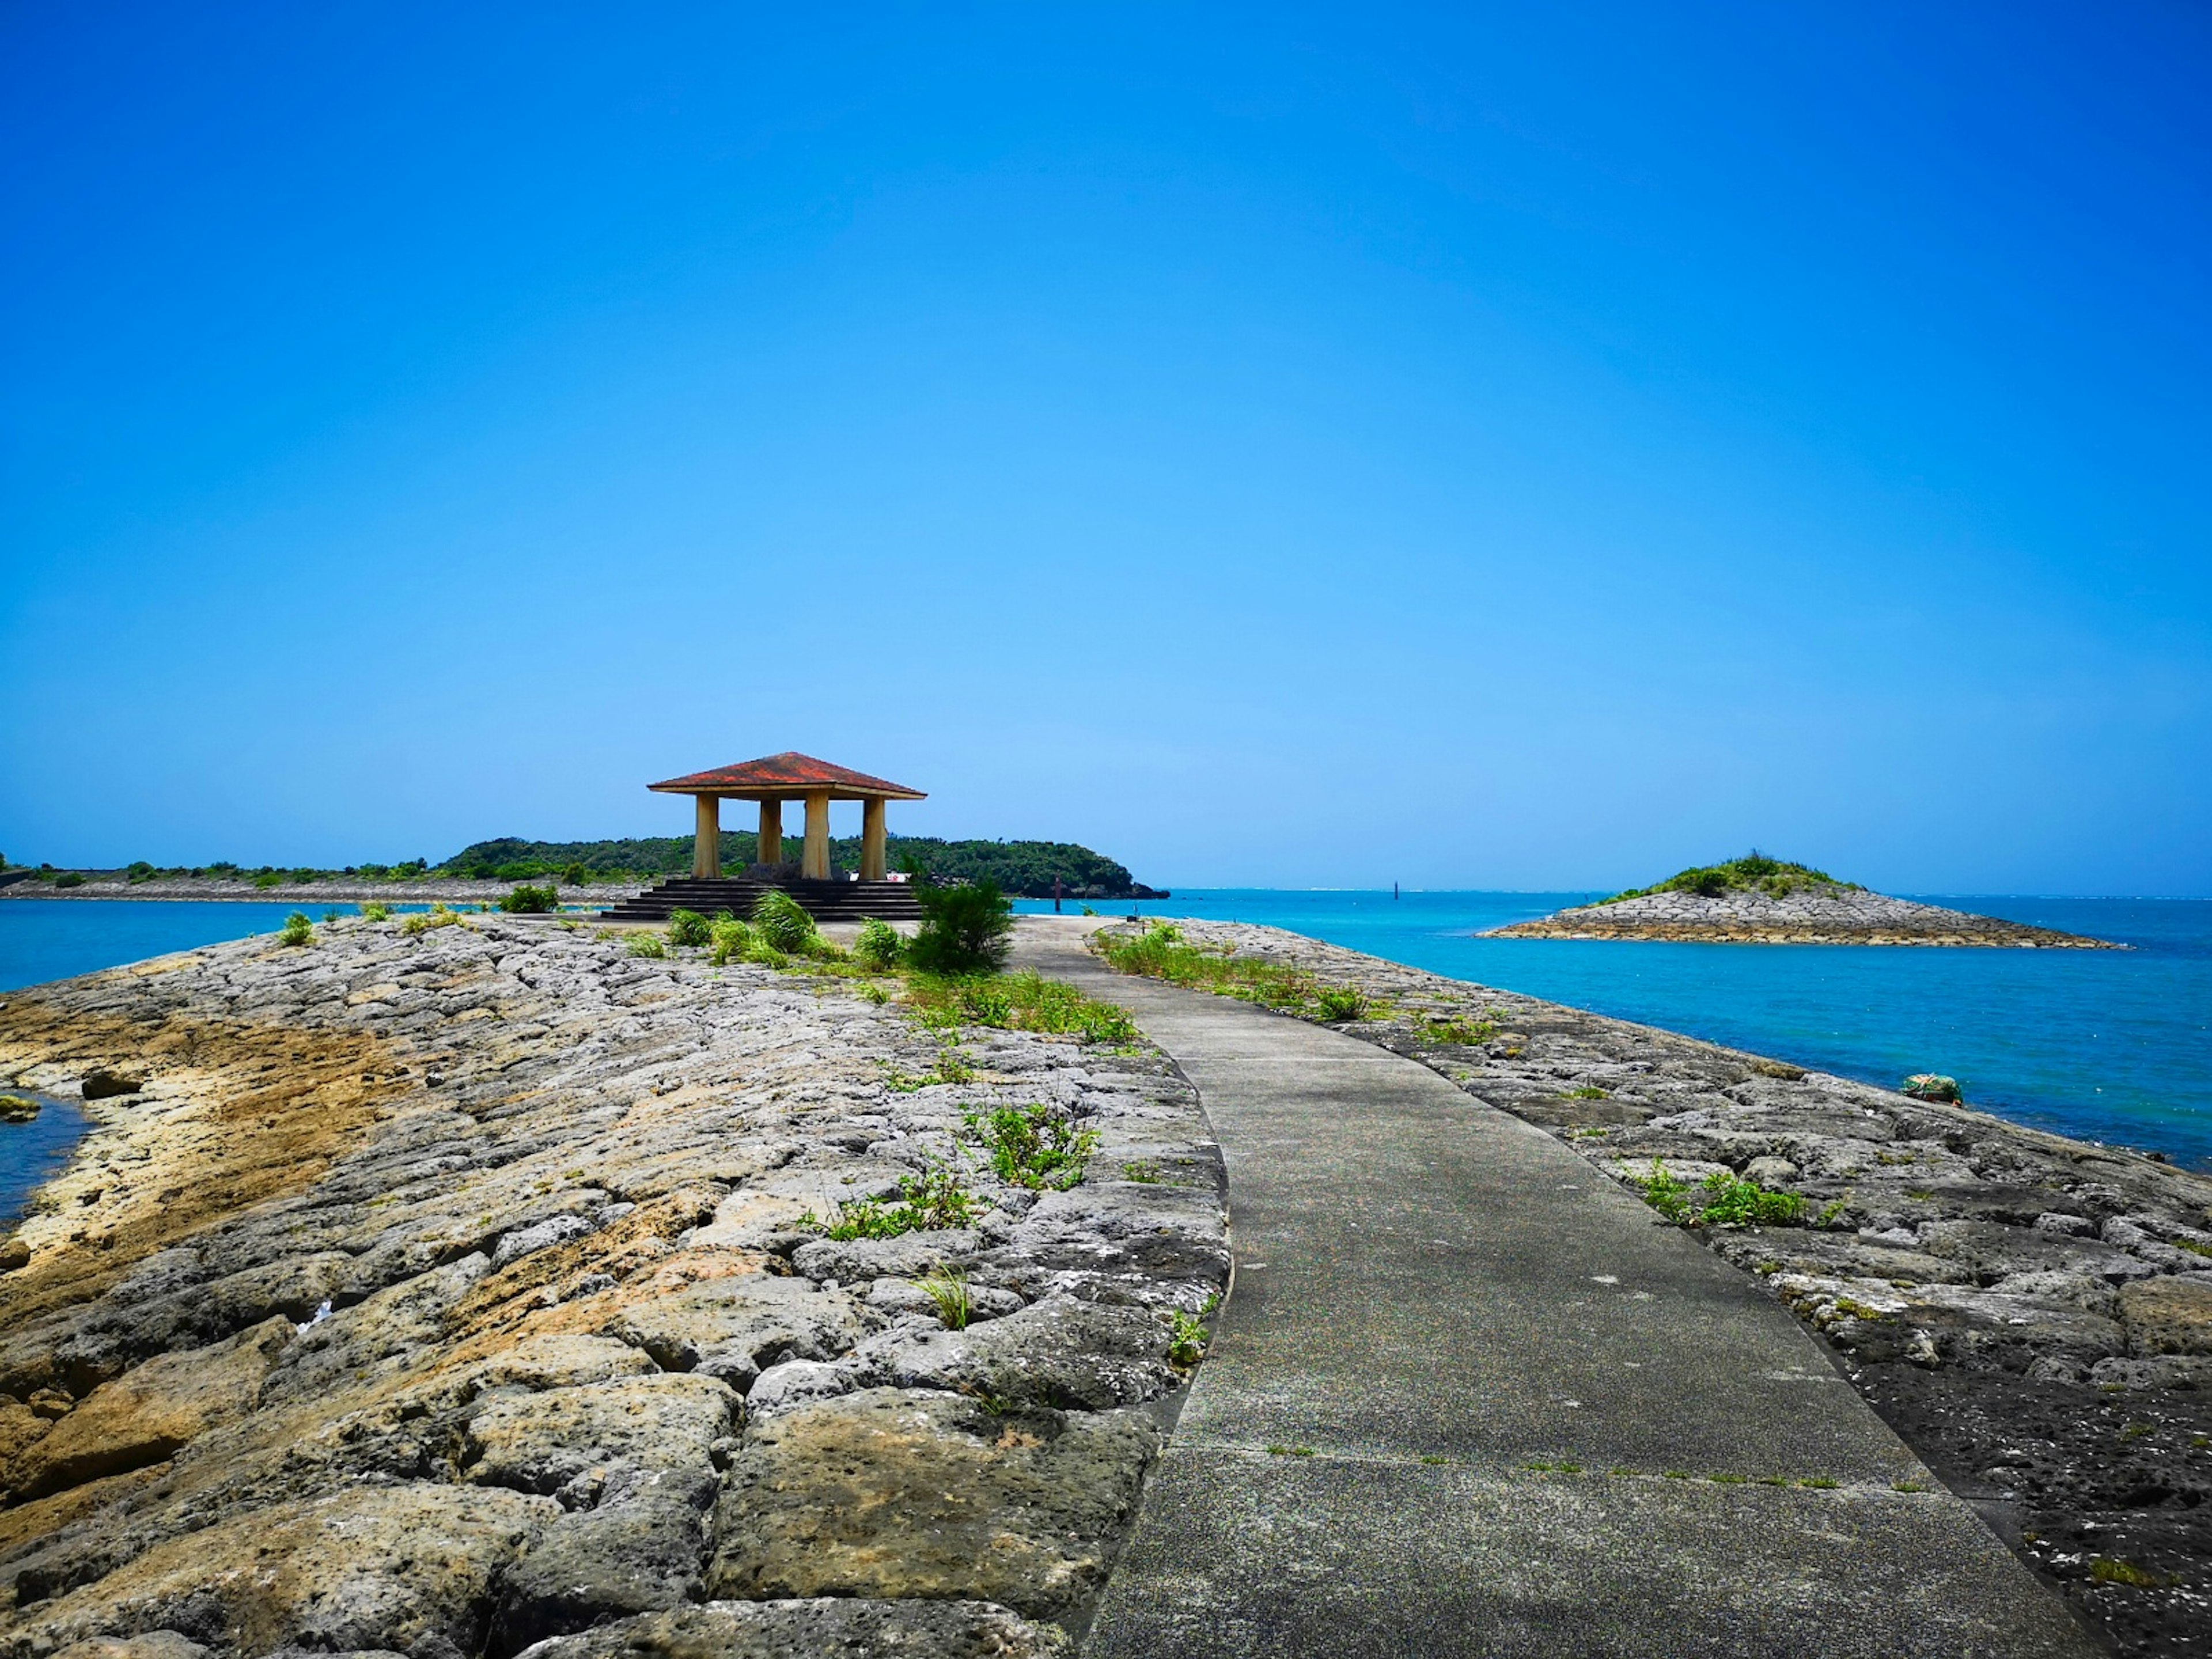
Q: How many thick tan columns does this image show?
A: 4